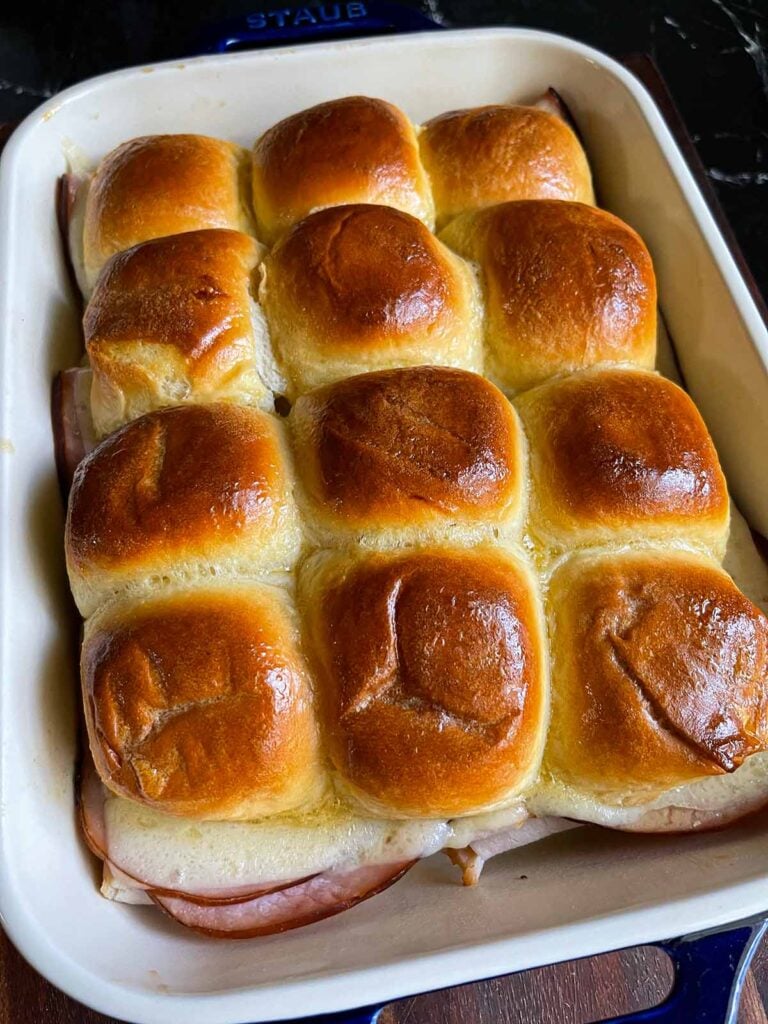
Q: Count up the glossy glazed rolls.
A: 12